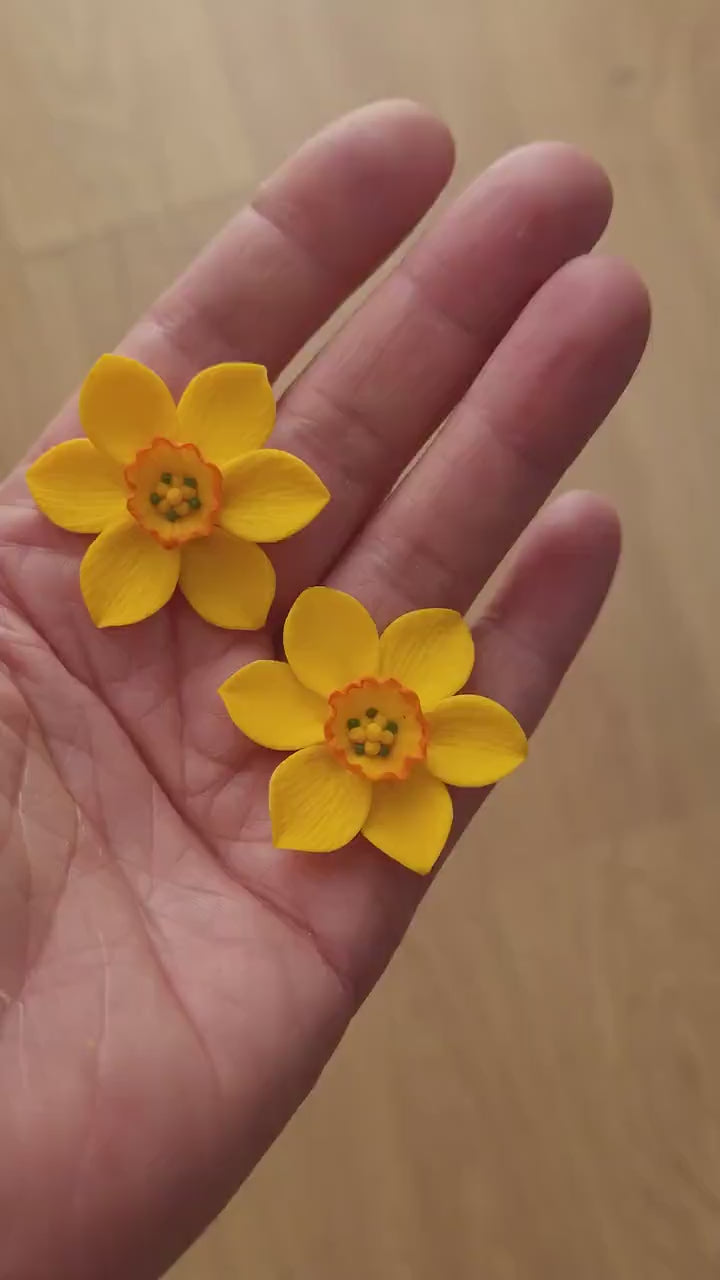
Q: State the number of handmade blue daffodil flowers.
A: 0